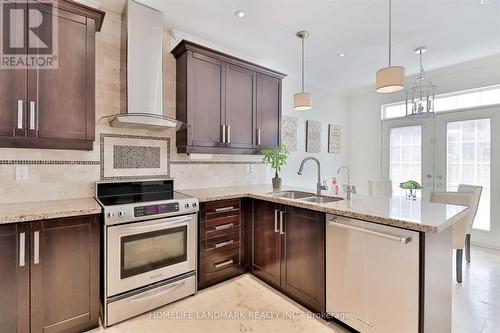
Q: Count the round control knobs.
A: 4